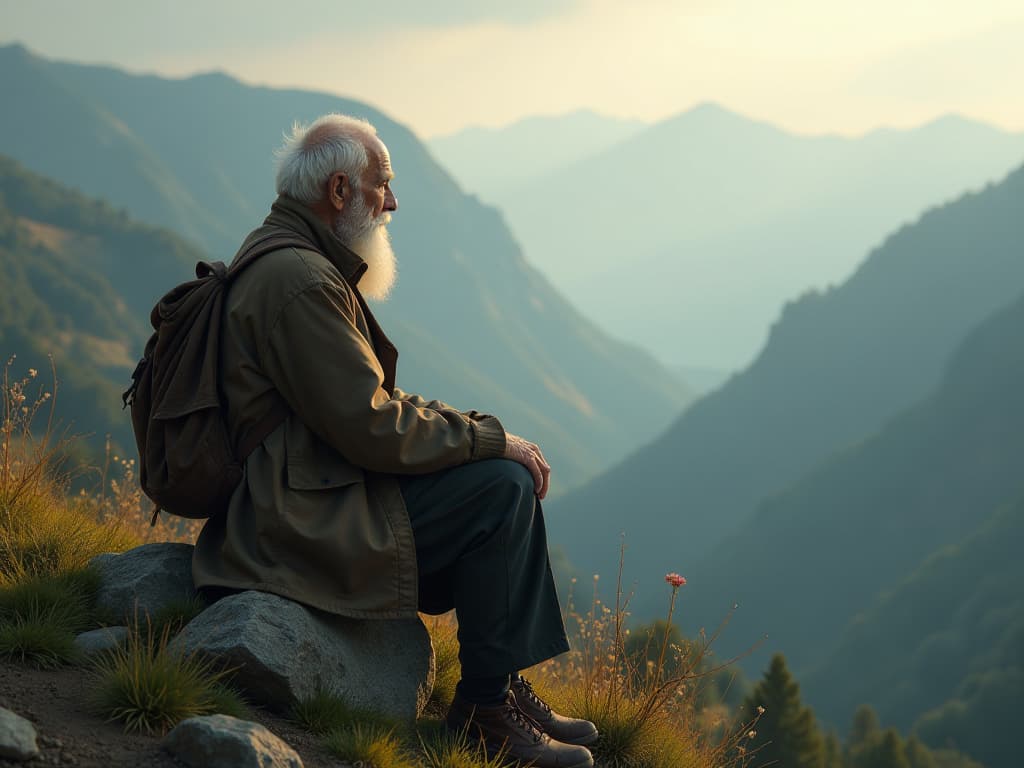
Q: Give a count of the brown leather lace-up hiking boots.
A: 2